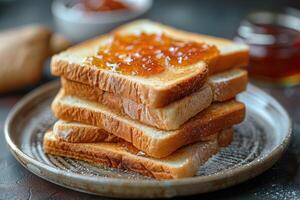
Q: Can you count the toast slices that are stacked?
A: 5